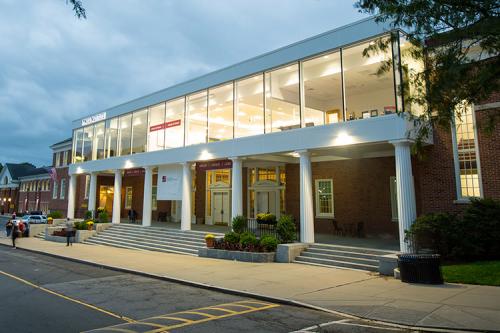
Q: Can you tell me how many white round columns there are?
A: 8